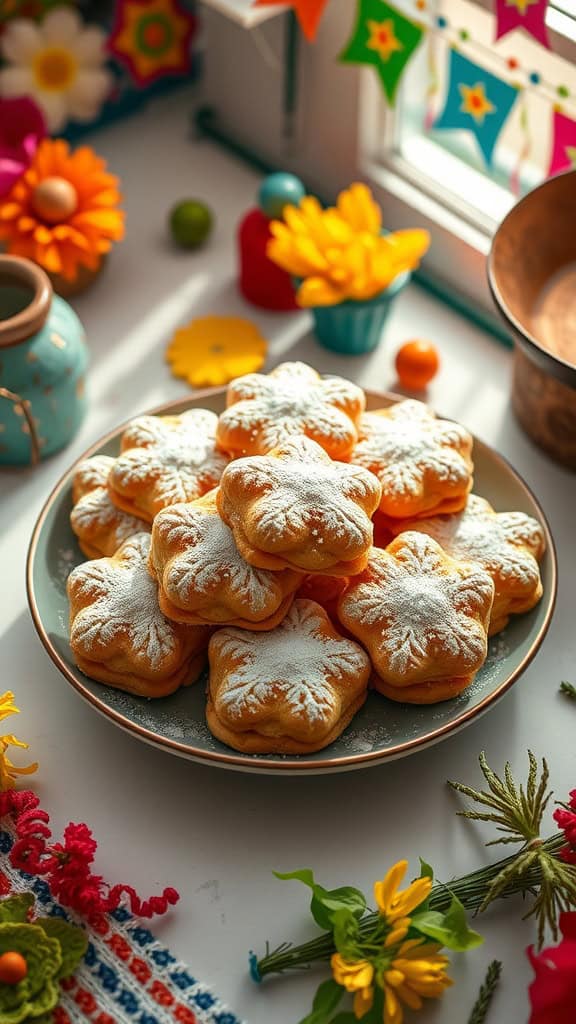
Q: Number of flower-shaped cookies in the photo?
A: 10